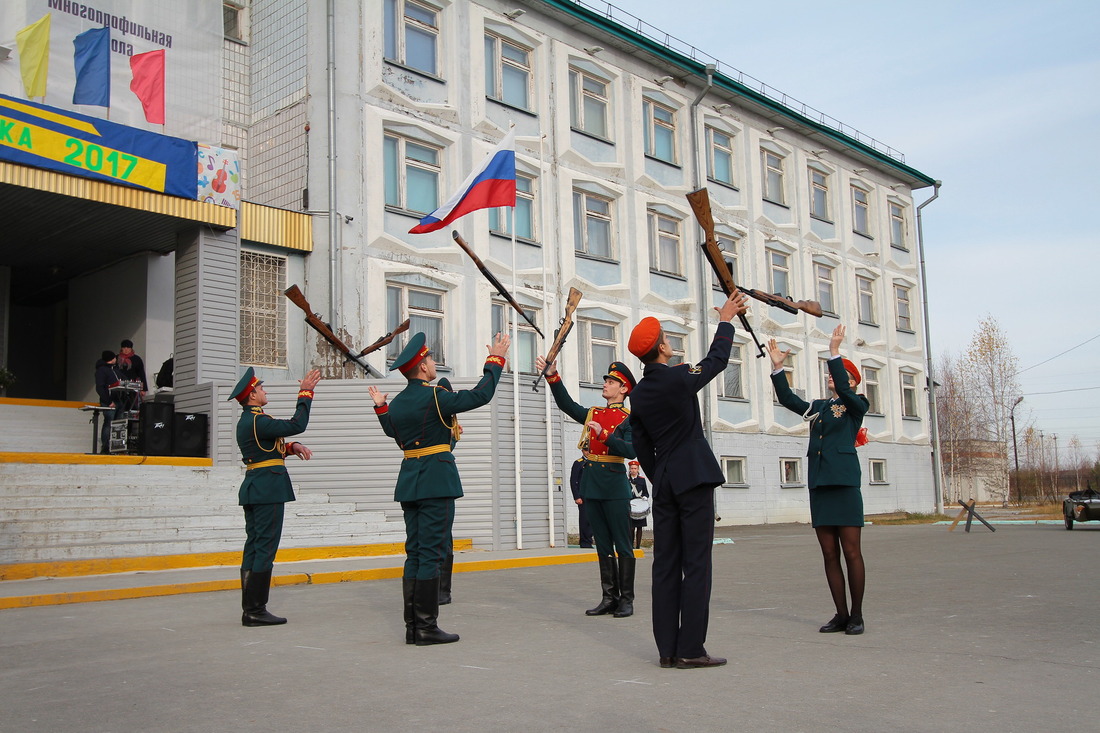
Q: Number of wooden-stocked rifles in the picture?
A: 6